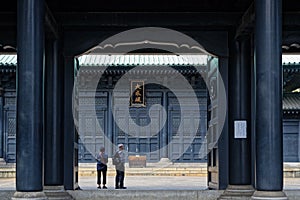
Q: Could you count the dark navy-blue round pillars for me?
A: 4